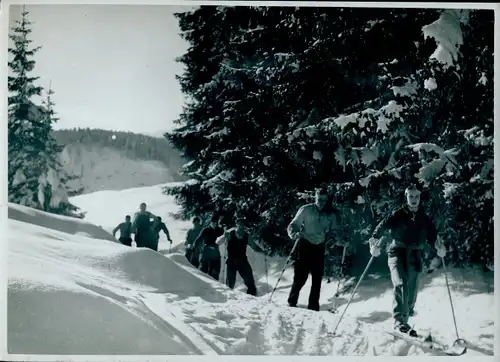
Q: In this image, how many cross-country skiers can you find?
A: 8